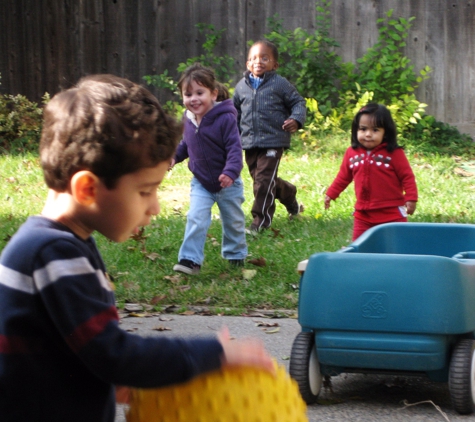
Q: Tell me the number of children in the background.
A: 3